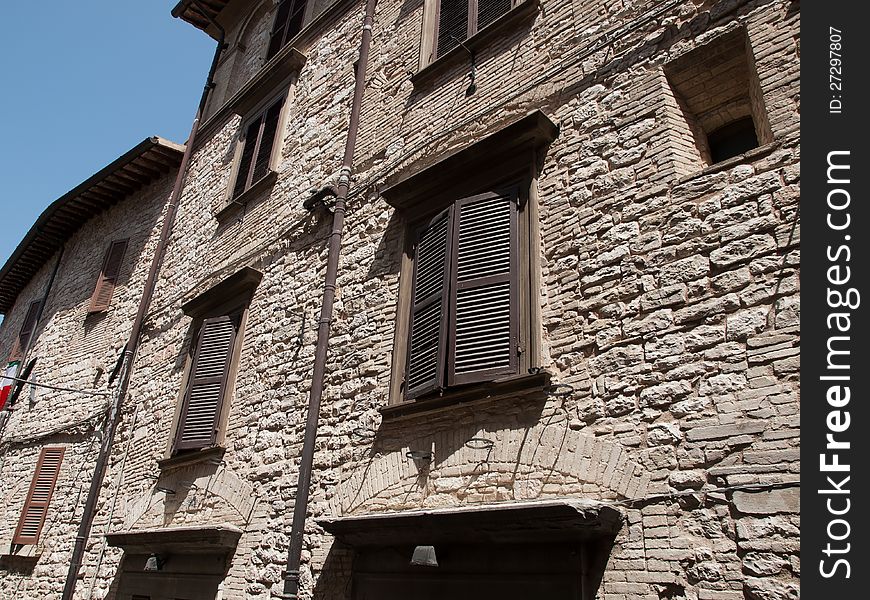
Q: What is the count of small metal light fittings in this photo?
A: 2